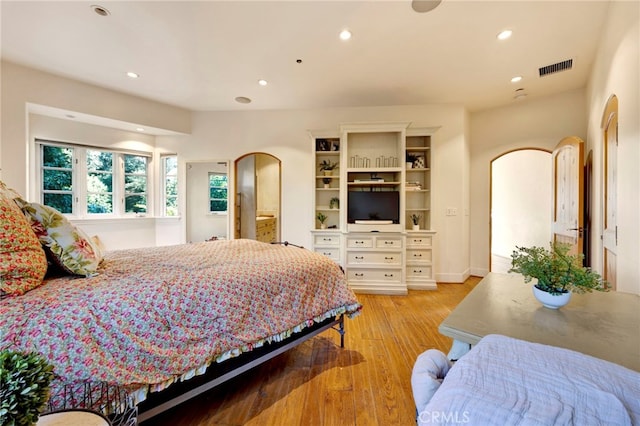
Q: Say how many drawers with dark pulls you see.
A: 9